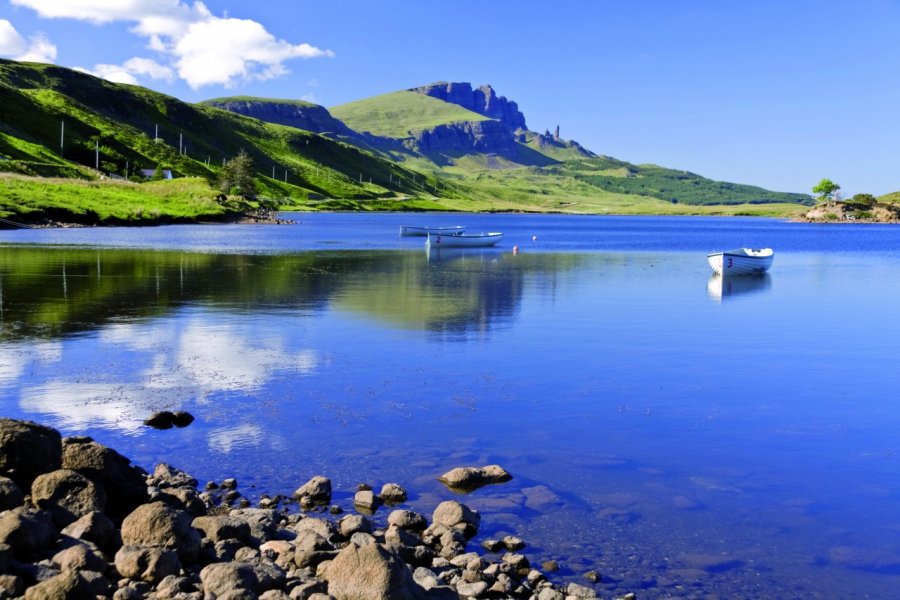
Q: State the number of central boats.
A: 2